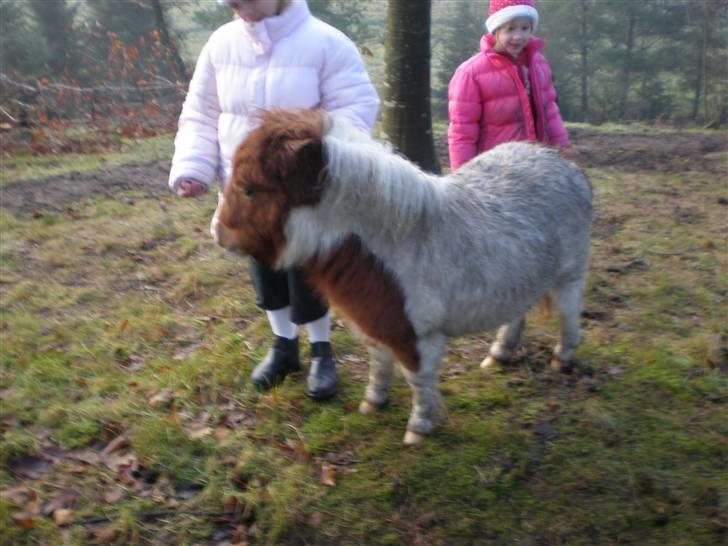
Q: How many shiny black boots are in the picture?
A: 2